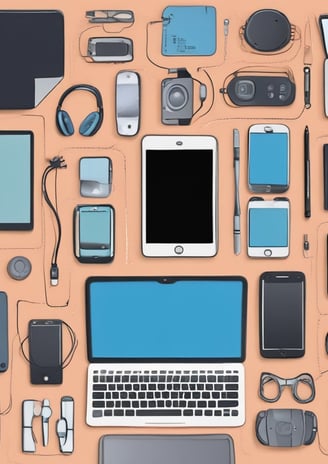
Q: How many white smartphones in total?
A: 2